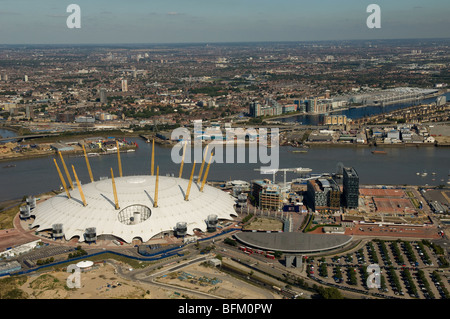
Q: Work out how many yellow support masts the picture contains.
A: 12